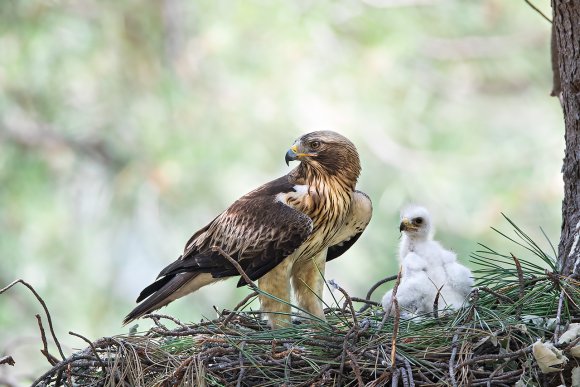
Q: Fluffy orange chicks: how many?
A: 0